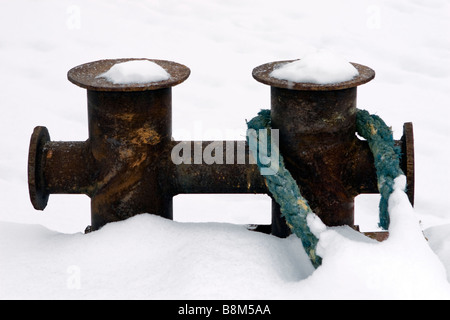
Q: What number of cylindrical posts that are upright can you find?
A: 2